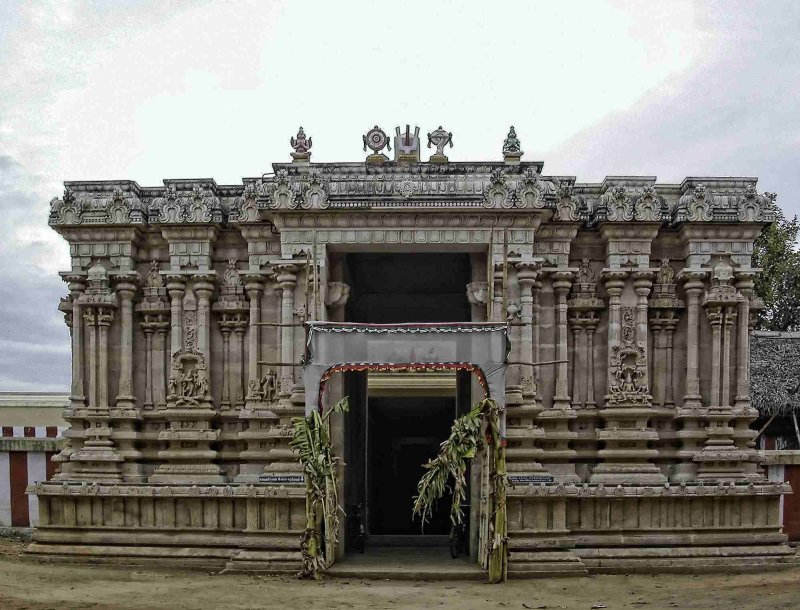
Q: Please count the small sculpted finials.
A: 5